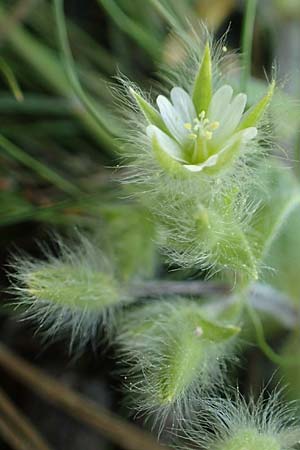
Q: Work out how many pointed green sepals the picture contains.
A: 5